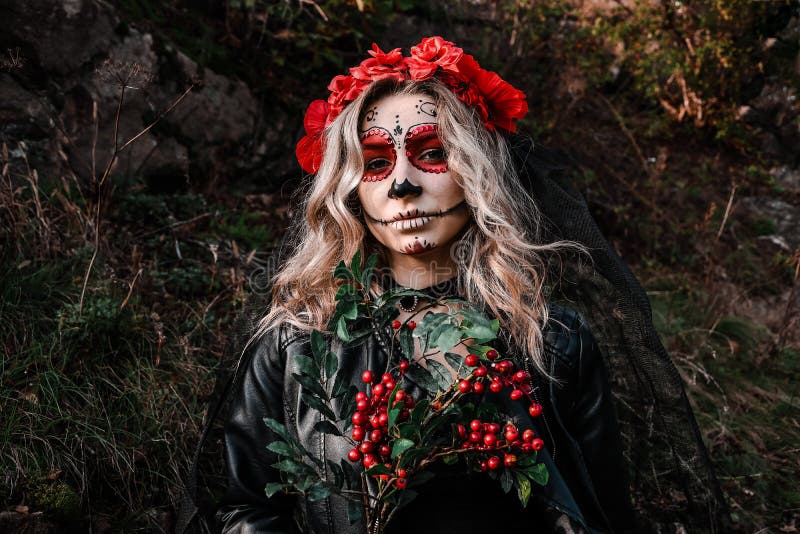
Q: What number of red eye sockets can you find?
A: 2